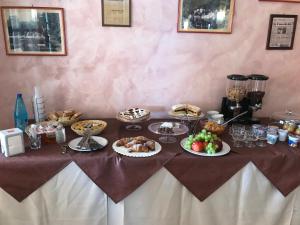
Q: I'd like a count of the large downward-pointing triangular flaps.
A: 4